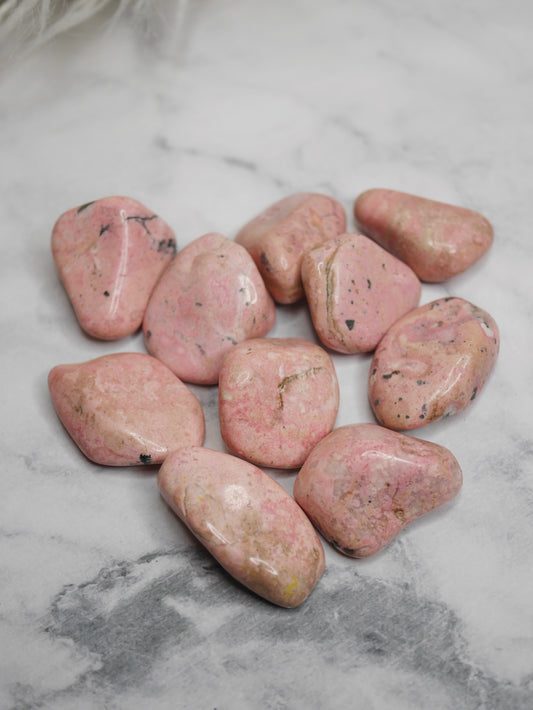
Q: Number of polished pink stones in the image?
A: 10